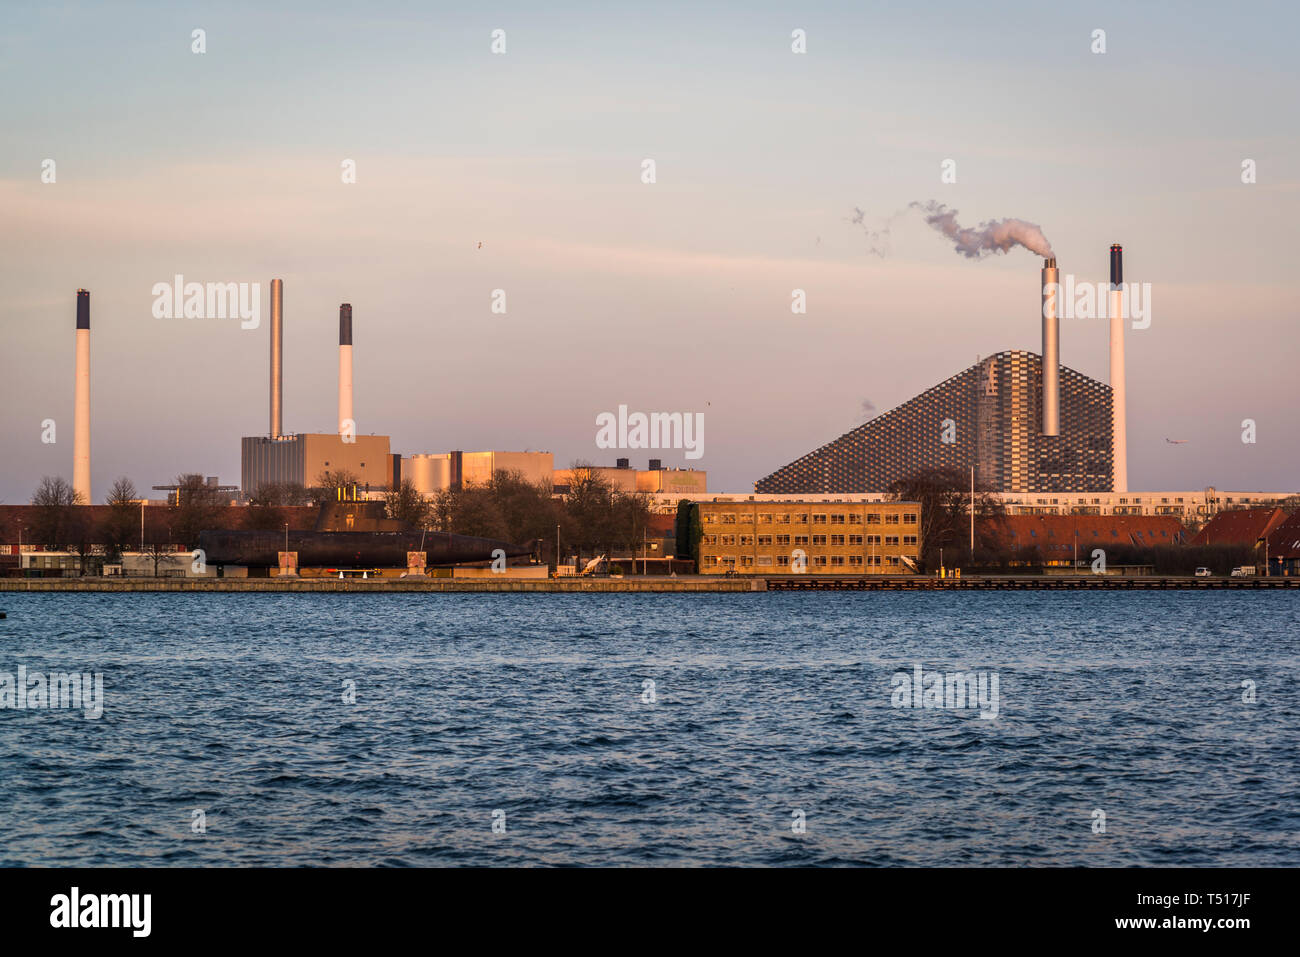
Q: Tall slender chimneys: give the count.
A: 5